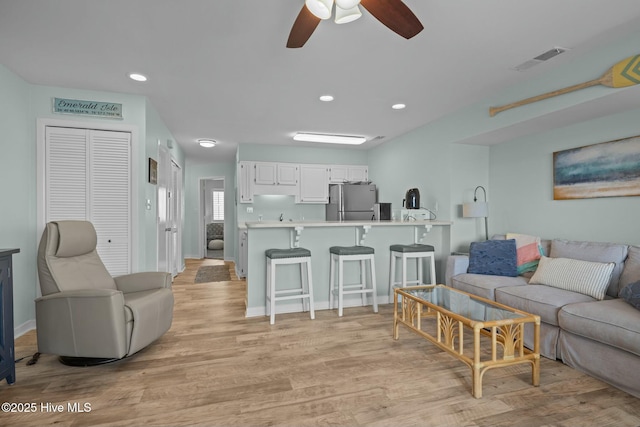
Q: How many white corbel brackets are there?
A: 3